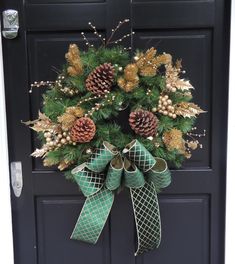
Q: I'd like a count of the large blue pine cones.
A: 0